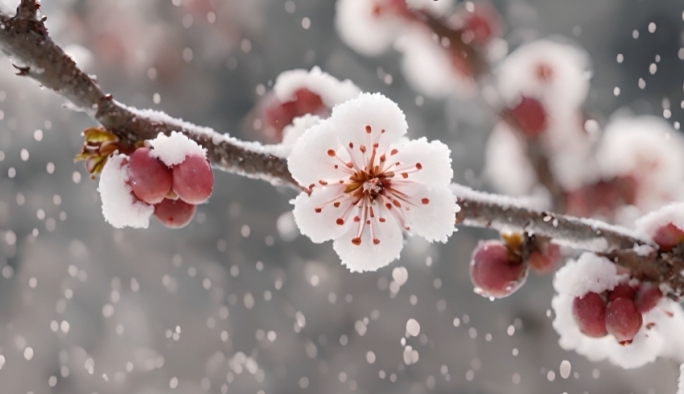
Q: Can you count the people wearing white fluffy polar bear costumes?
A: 0